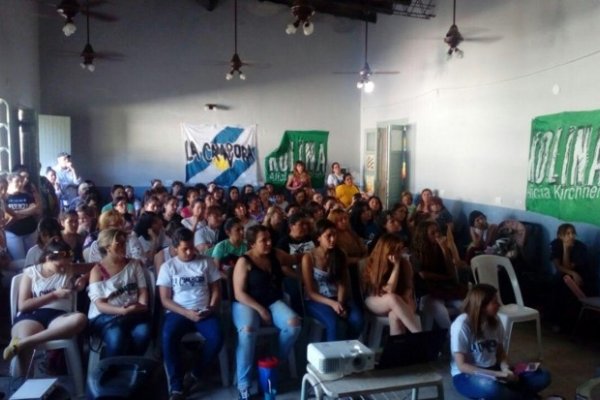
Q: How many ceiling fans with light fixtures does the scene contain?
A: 6